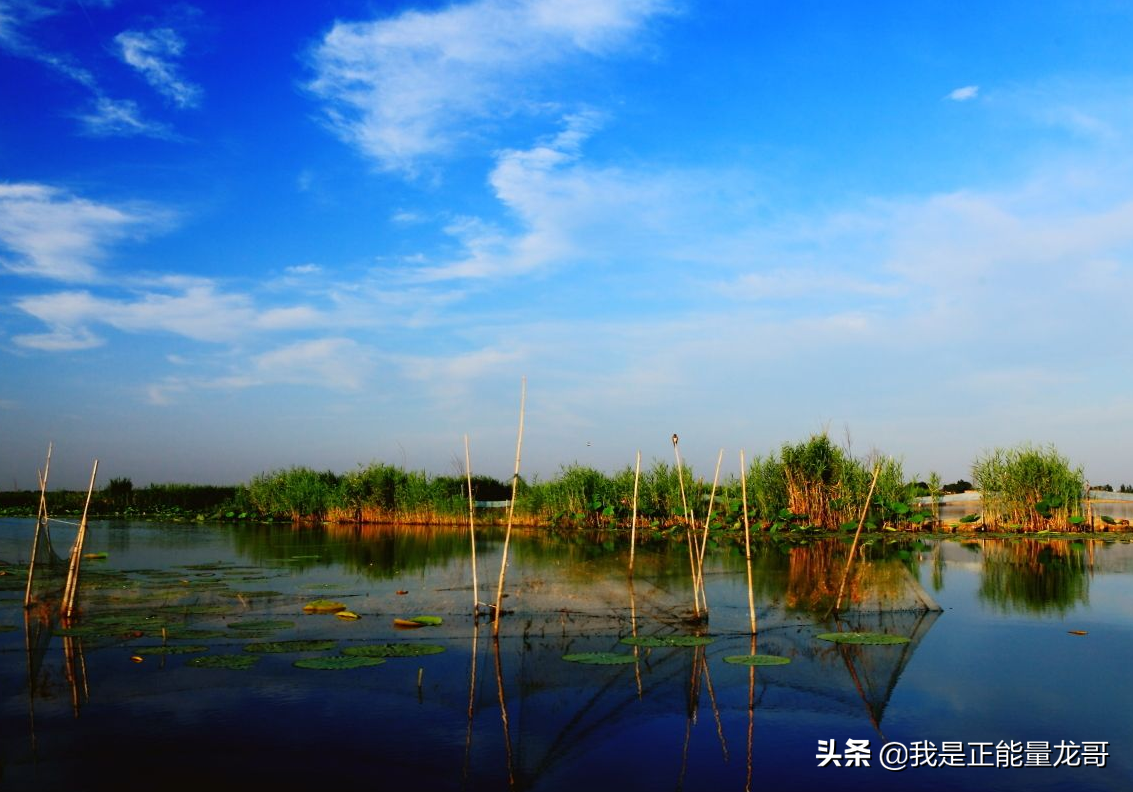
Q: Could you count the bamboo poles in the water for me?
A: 12